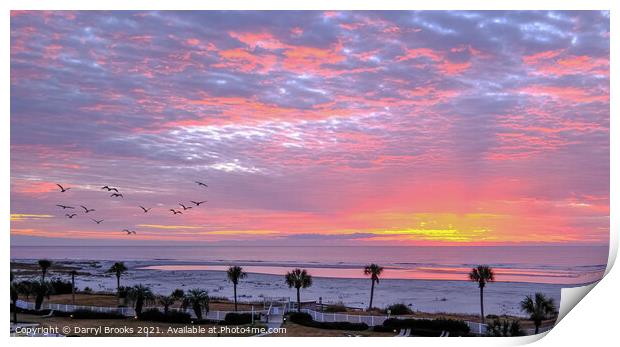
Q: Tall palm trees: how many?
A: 6